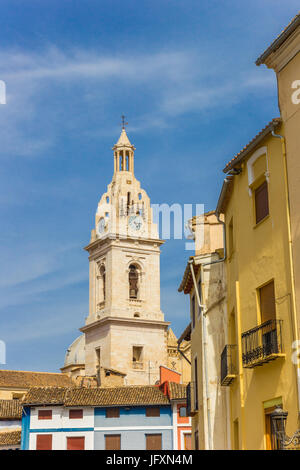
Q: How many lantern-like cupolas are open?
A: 1